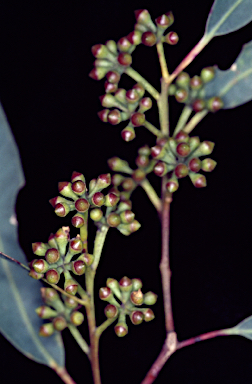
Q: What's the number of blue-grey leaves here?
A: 4